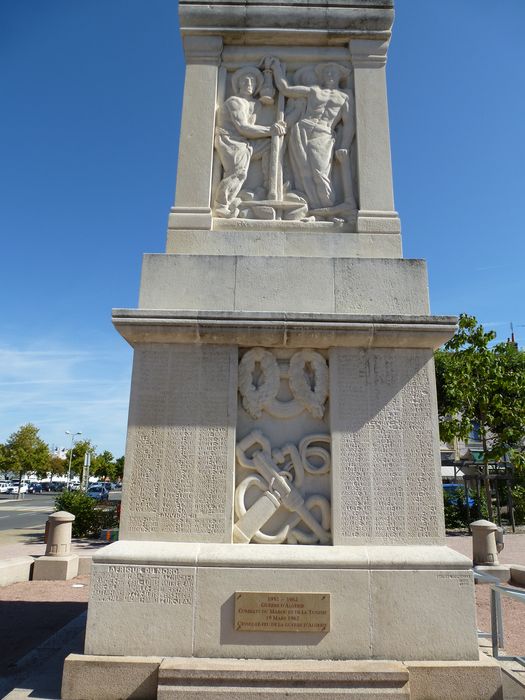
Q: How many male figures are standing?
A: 2